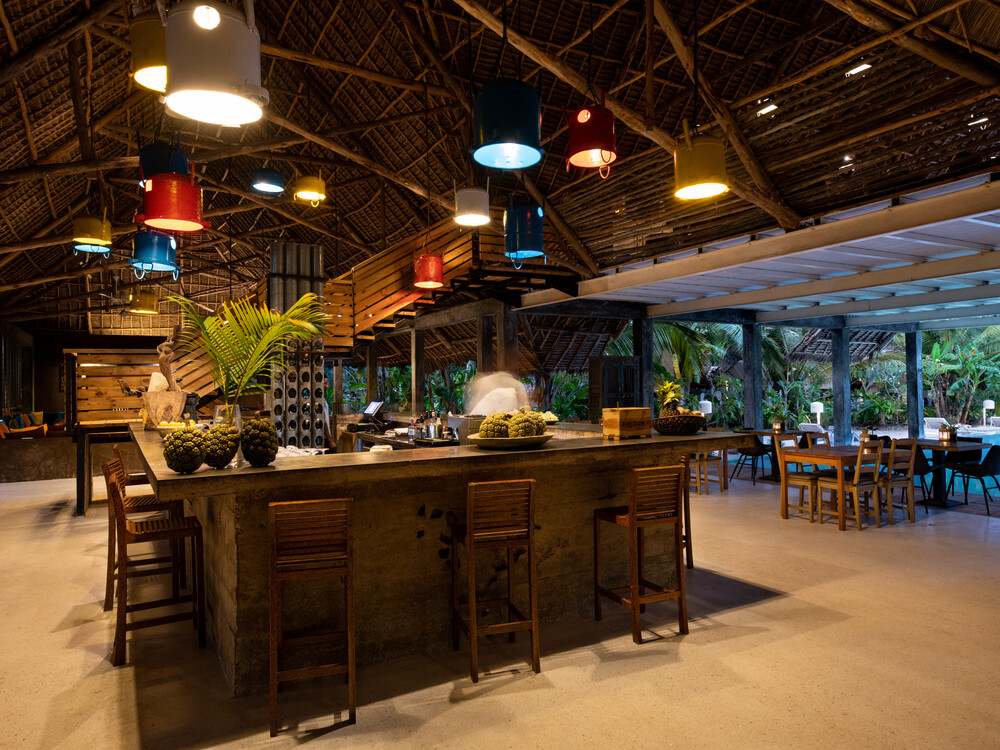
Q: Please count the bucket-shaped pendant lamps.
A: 15